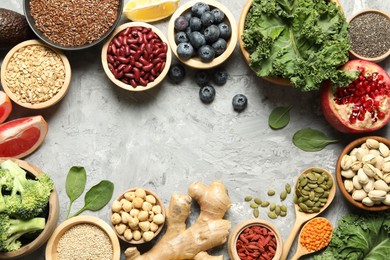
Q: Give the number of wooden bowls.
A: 10